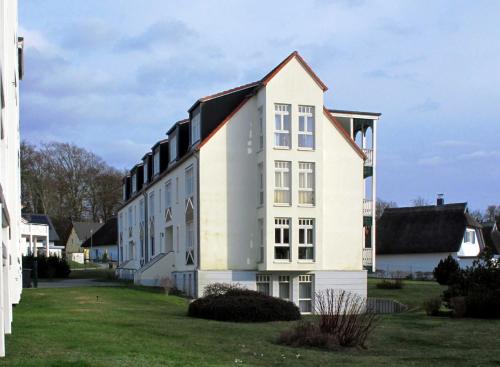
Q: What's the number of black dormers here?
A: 6